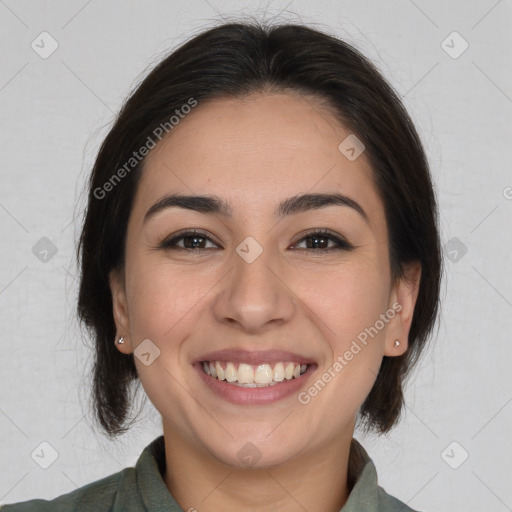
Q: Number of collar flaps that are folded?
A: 2